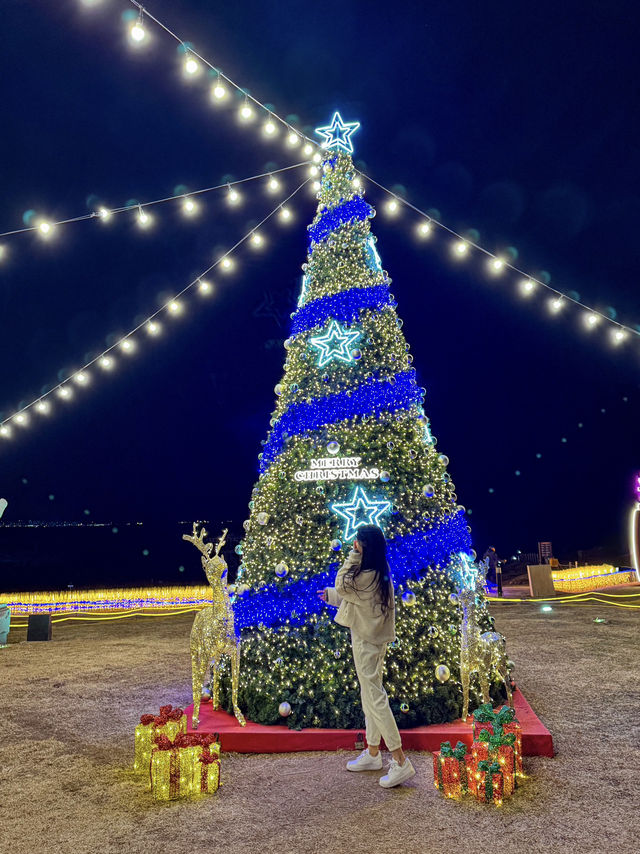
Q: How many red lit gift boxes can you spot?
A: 4